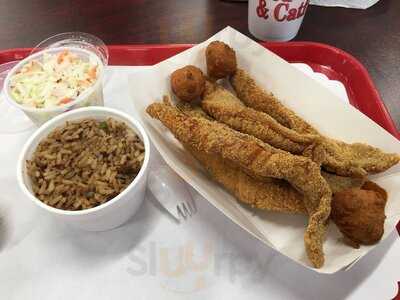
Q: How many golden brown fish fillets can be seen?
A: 4